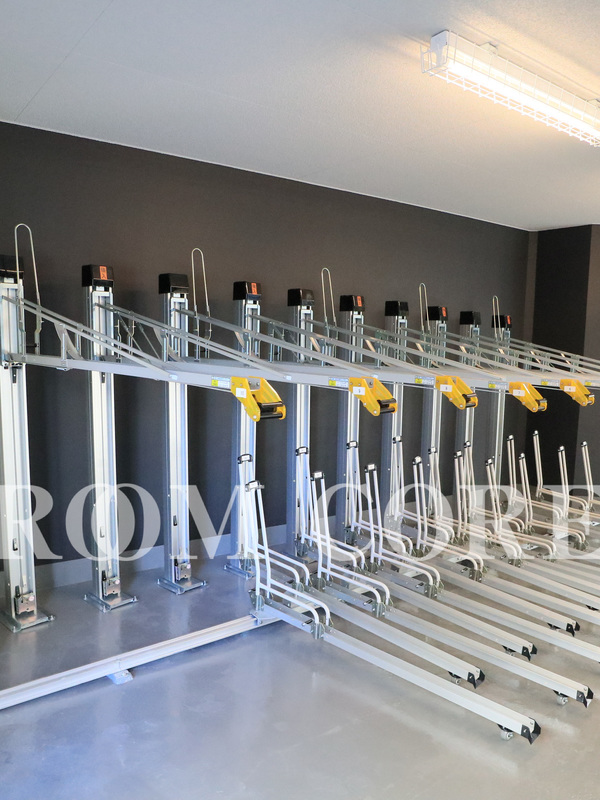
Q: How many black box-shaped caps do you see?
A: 10